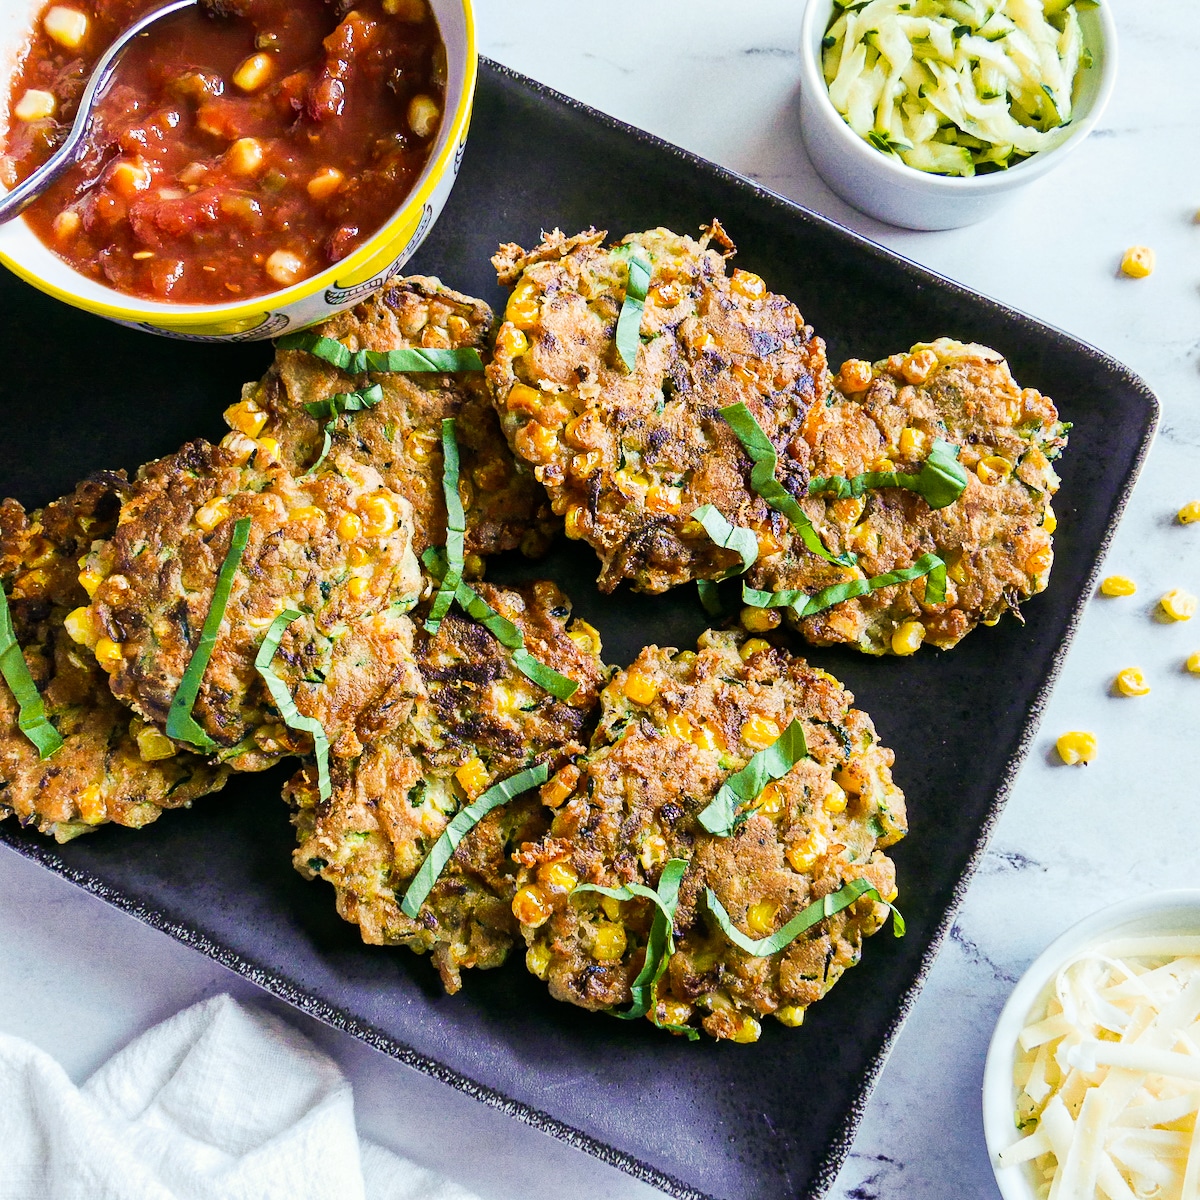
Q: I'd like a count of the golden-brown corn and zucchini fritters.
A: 7